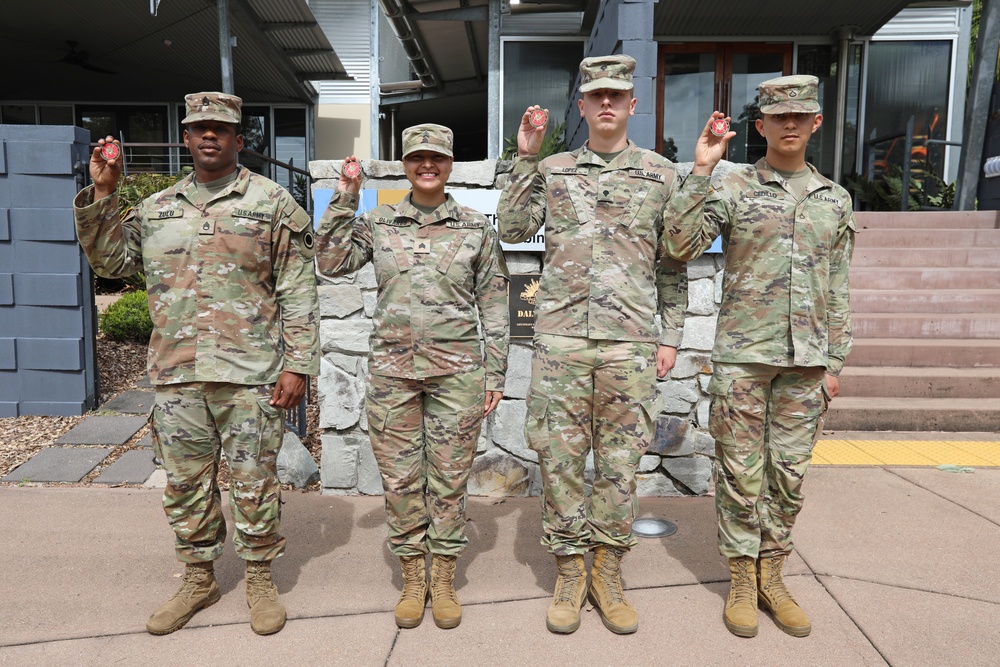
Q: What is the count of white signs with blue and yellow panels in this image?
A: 1